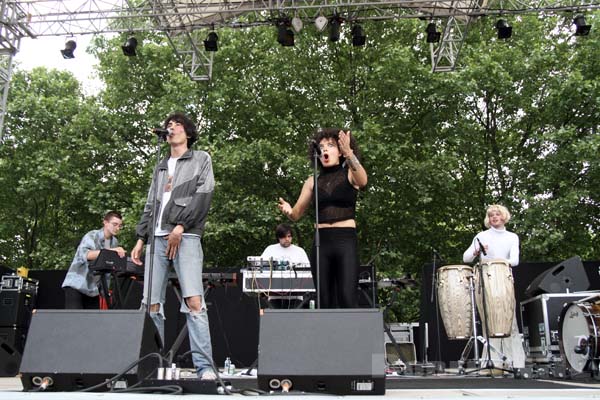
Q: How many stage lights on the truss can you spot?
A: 9